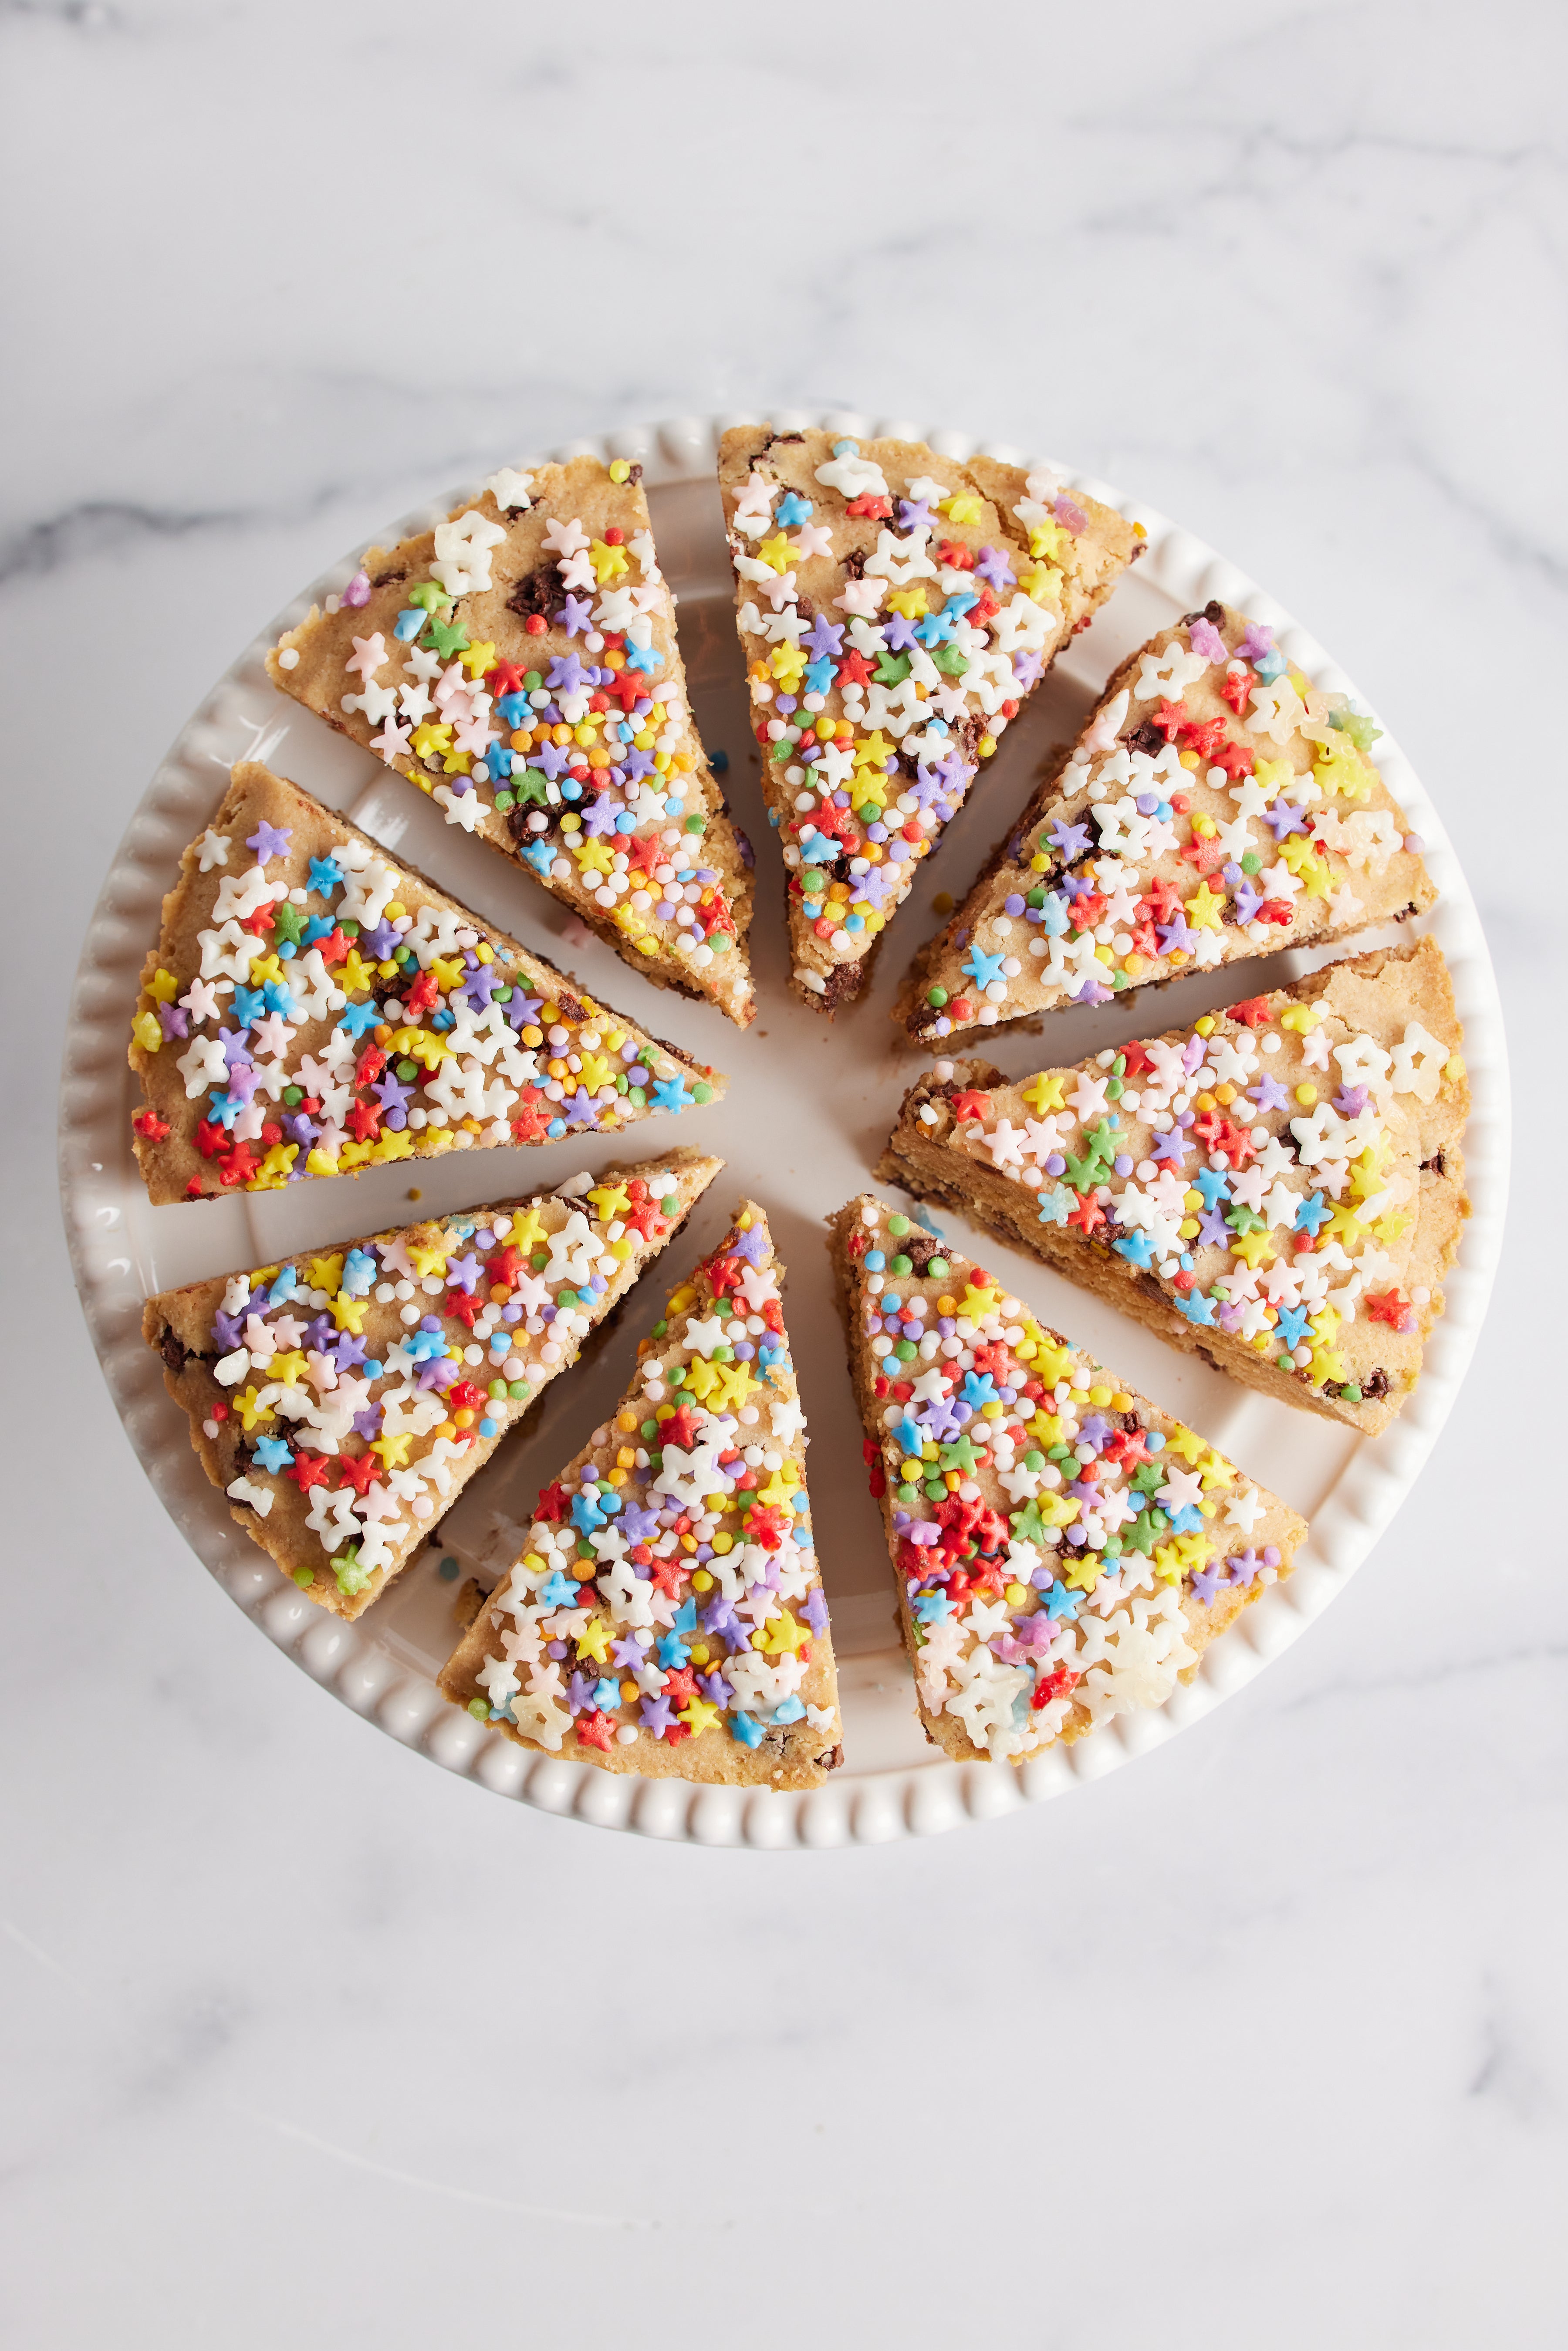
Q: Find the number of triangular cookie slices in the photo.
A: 8